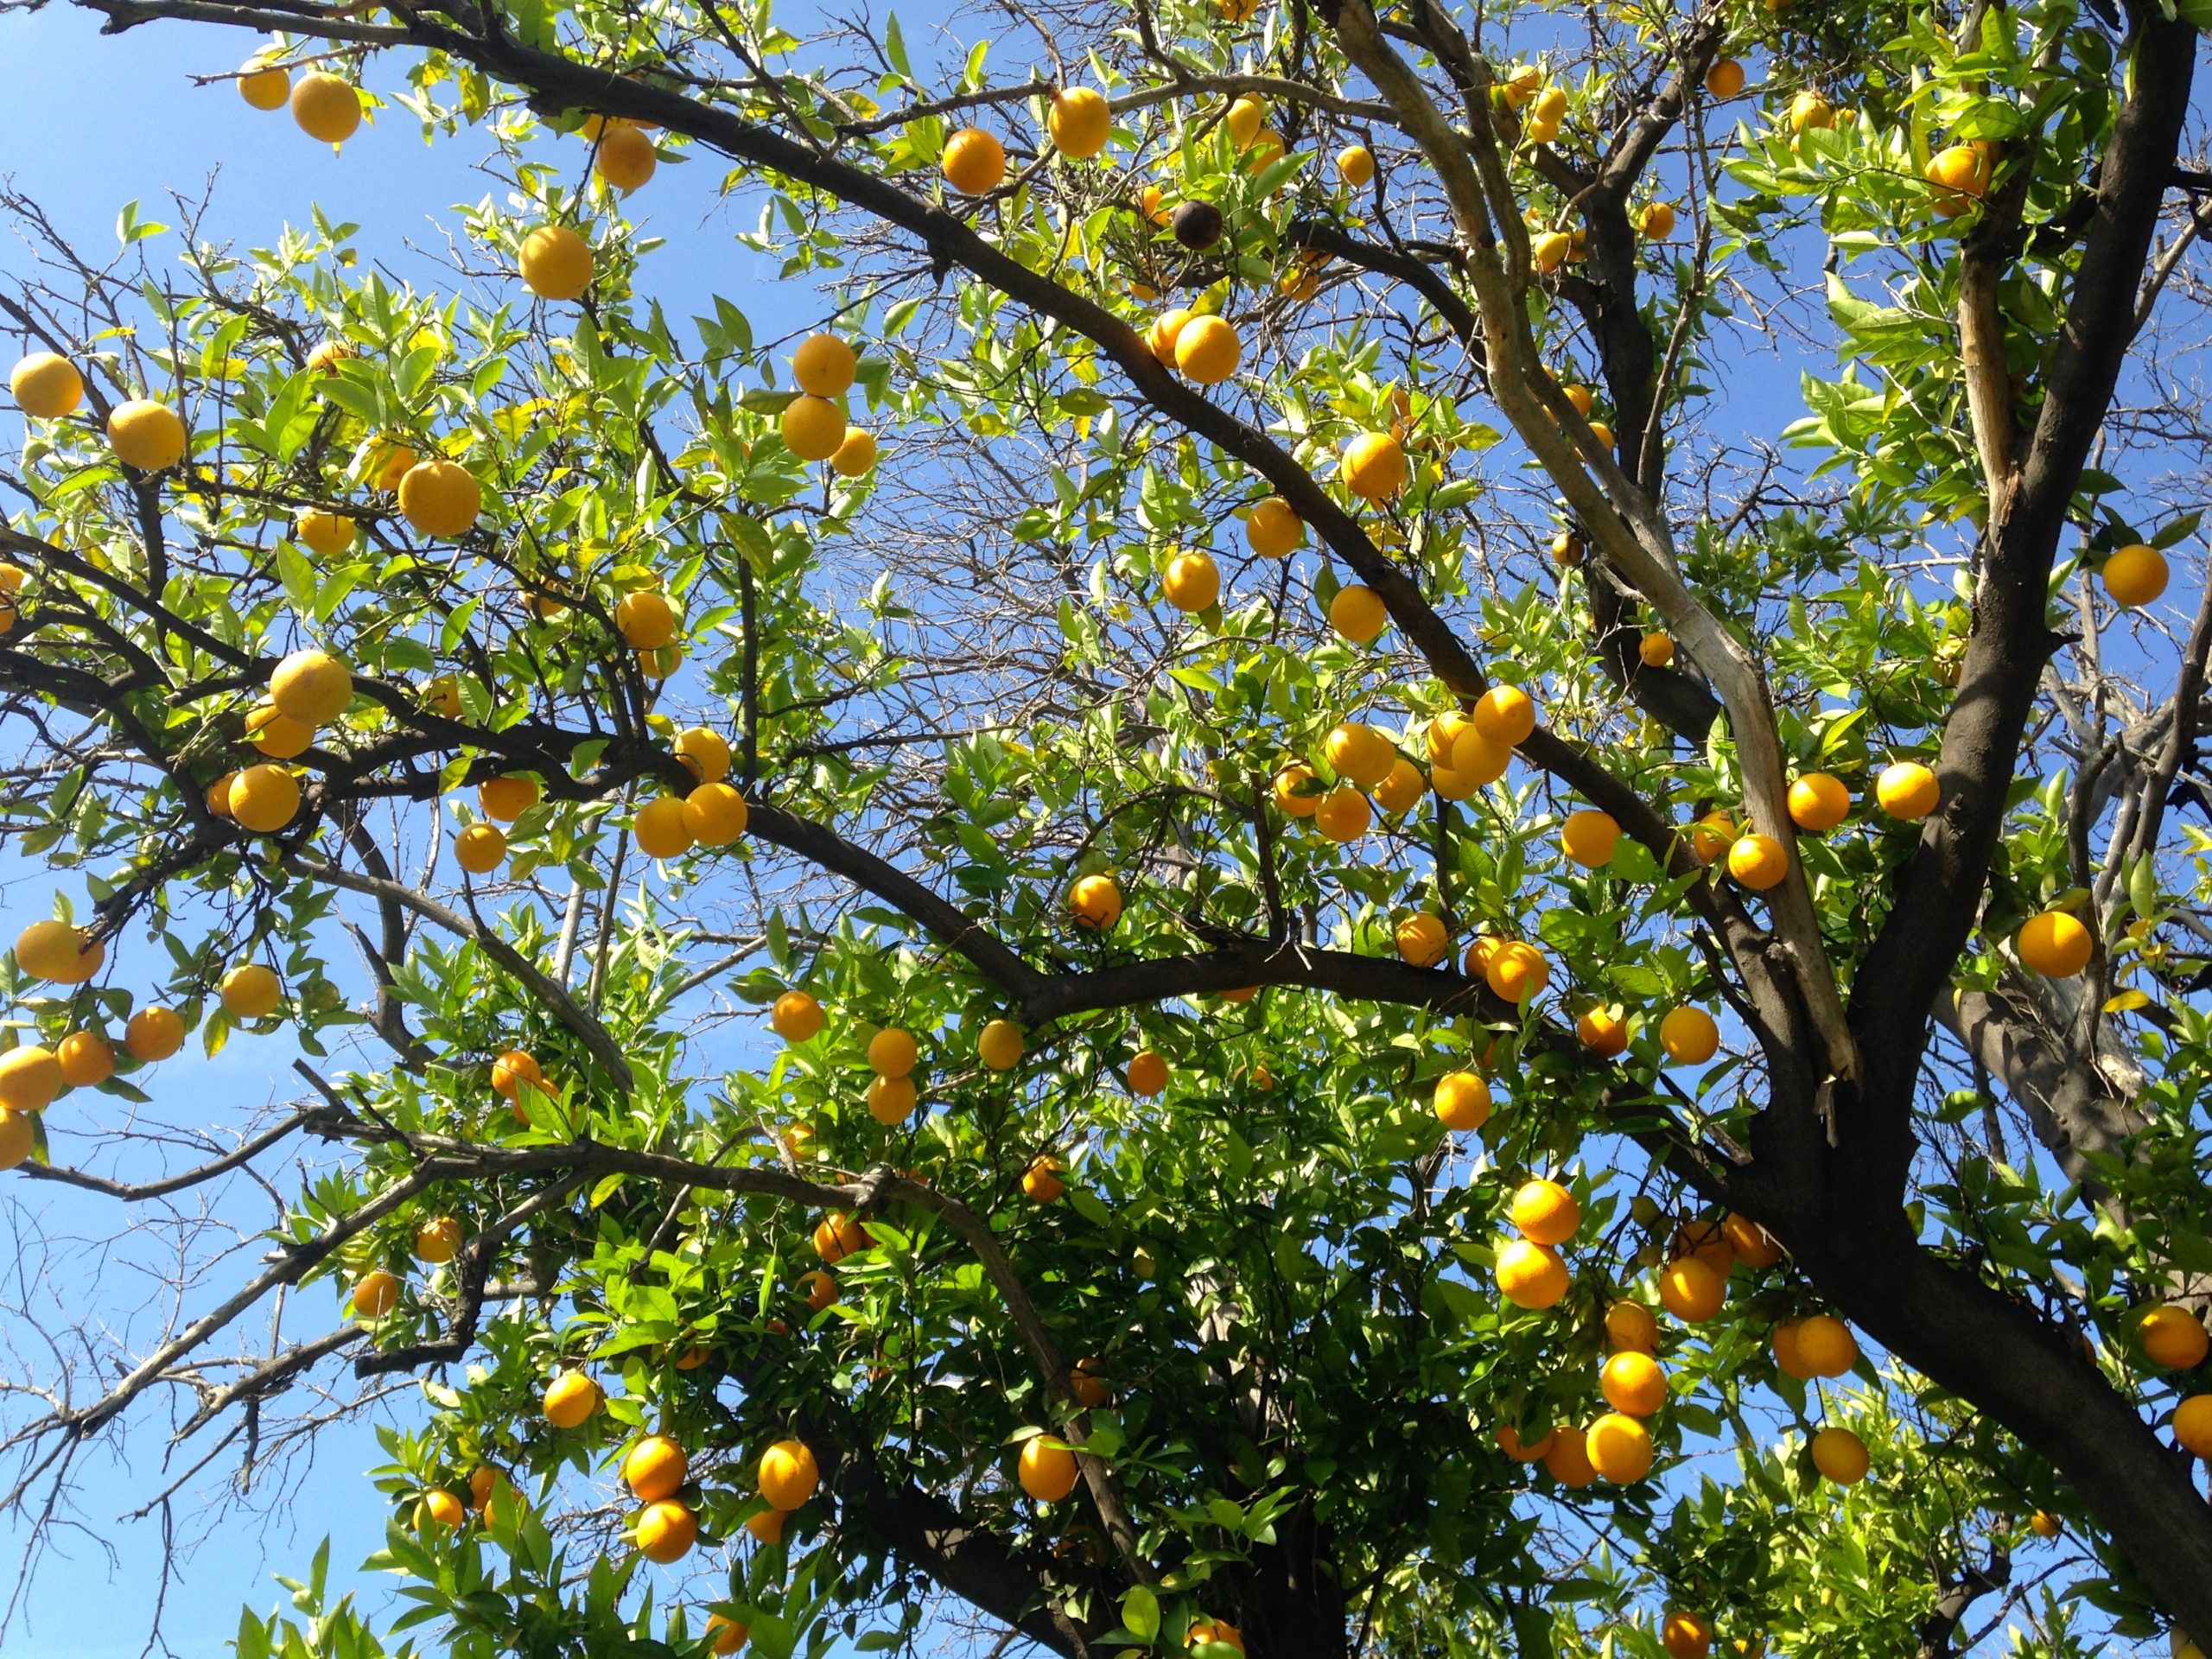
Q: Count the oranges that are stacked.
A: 0